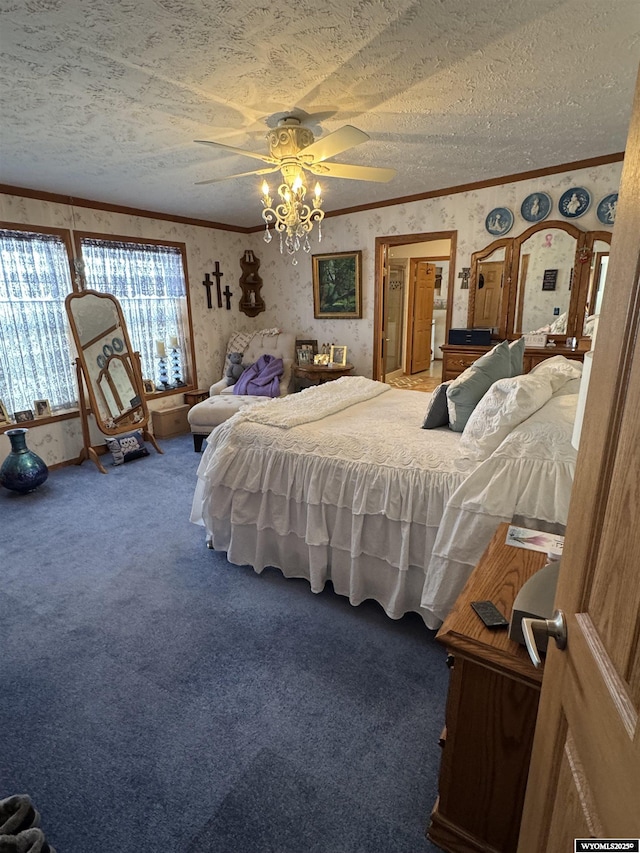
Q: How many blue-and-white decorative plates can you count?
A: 4